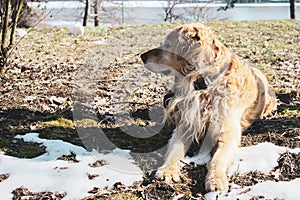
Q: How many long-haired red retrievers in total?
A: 1